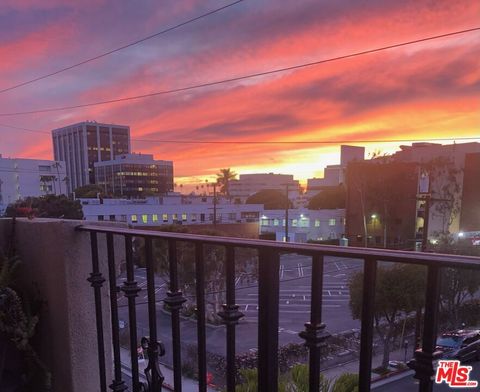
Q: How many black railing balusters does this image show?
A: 11